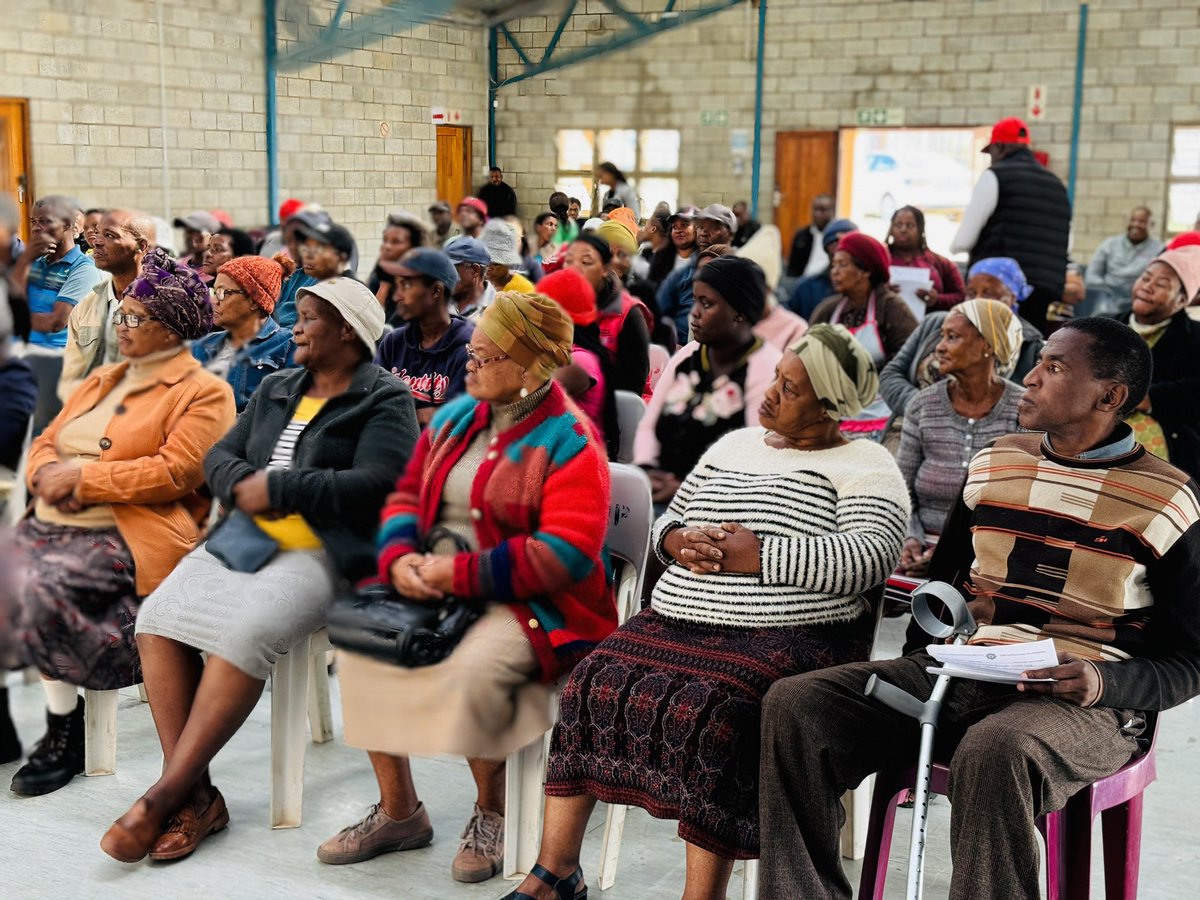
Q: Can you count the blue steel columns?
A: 4